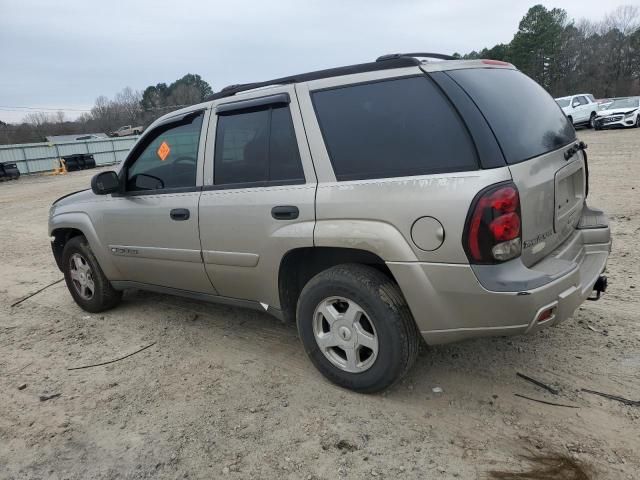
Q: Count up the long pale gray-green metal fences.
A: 1